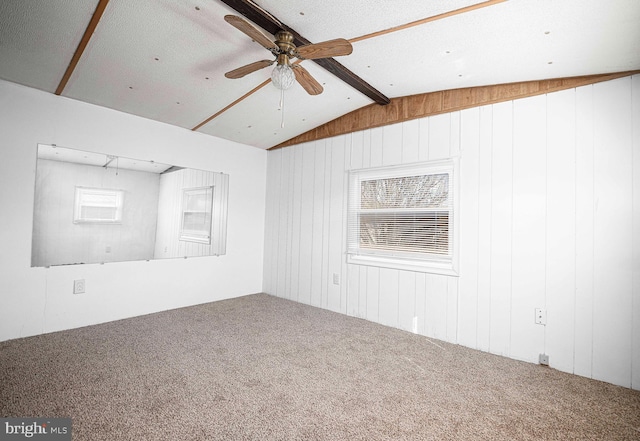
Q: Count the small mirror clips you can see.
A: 8